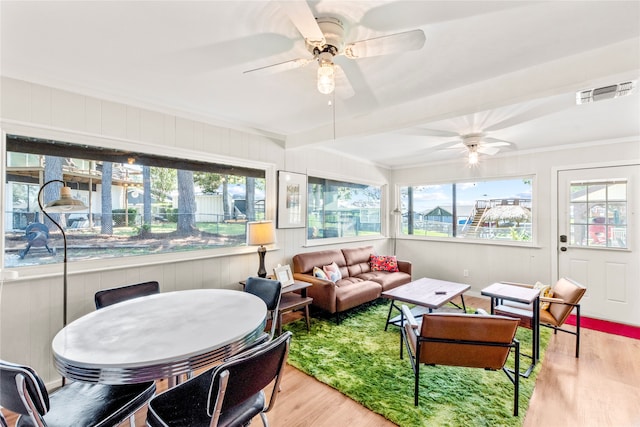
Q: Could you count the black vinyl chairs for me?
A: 4